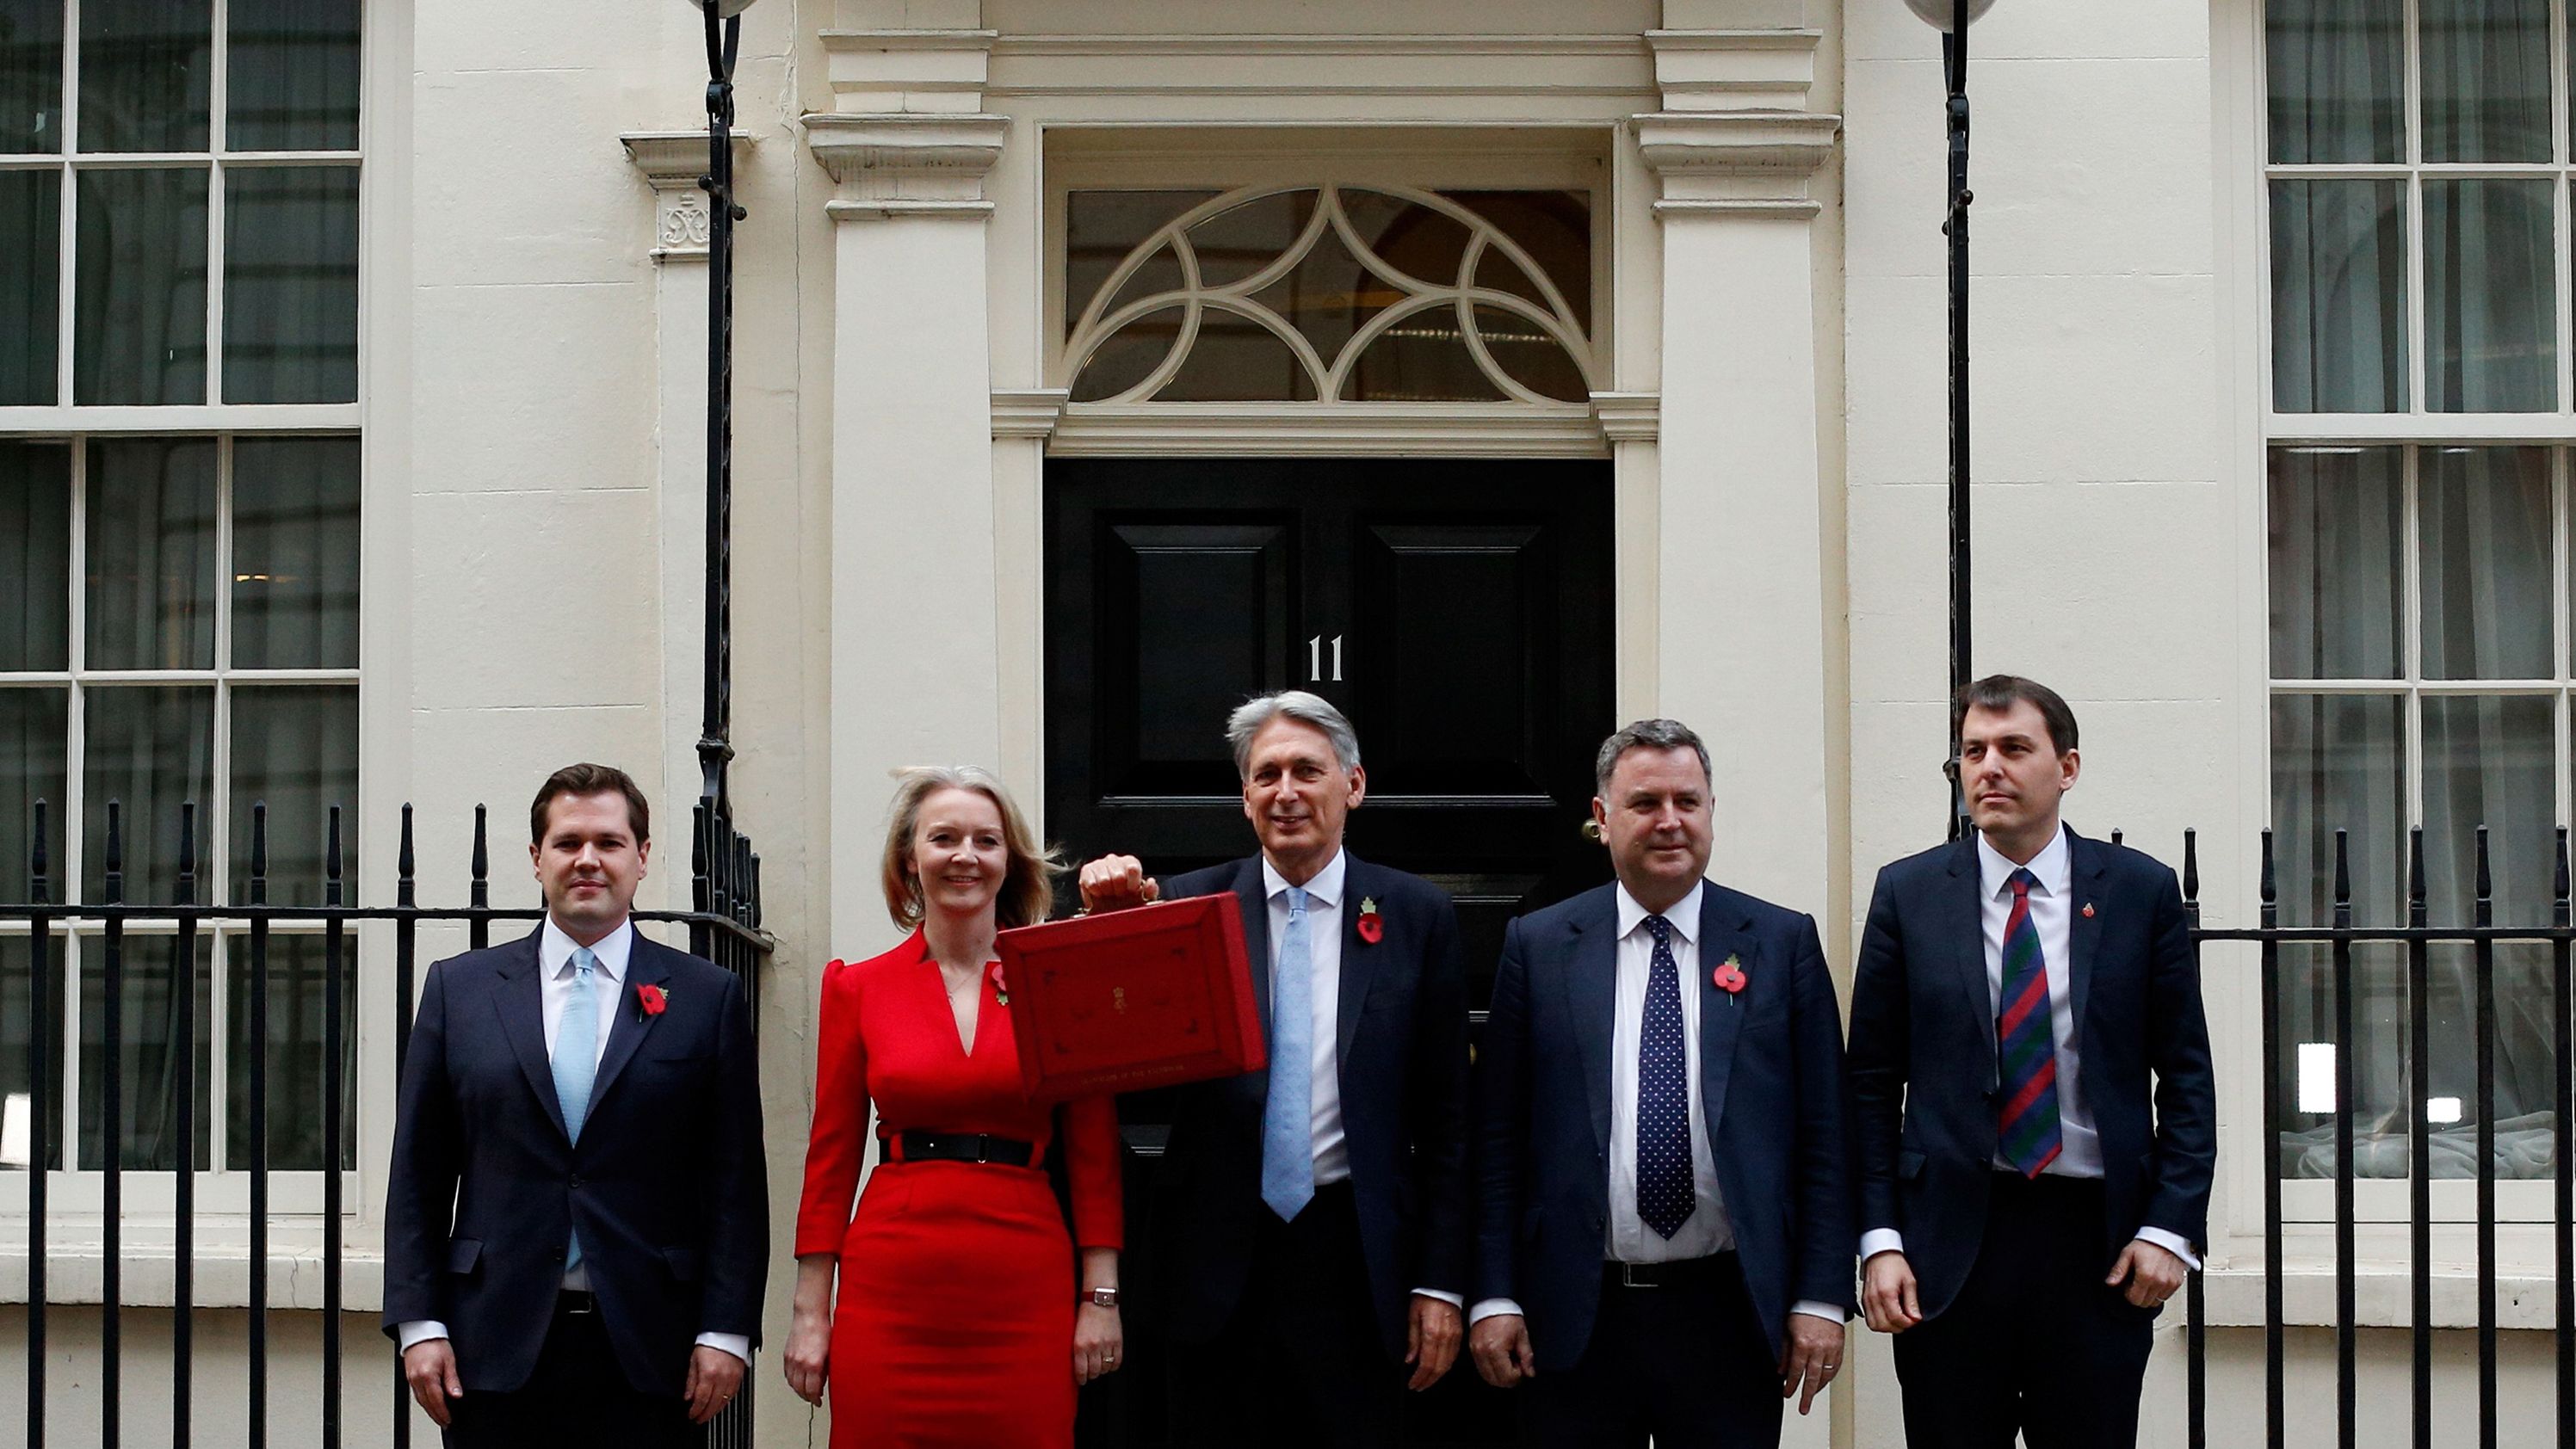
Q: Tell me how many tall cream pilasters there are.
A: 2